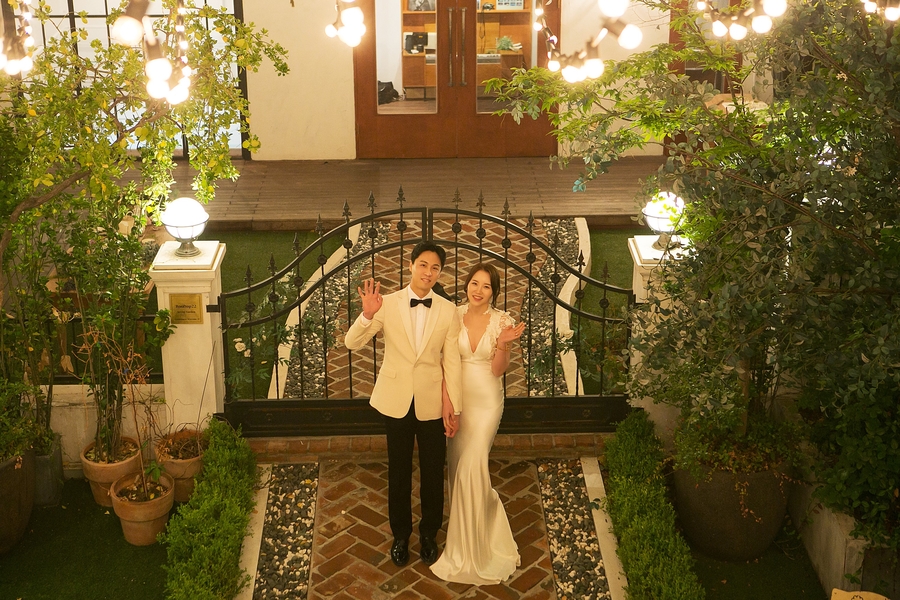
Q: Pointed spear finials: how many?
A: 14